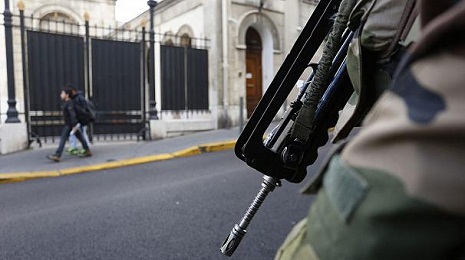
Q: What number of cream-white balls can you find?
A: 0